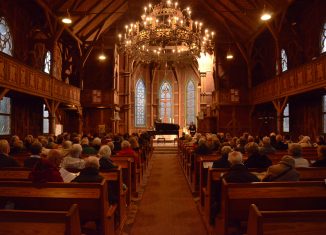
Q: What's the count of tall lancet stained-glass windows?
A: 3